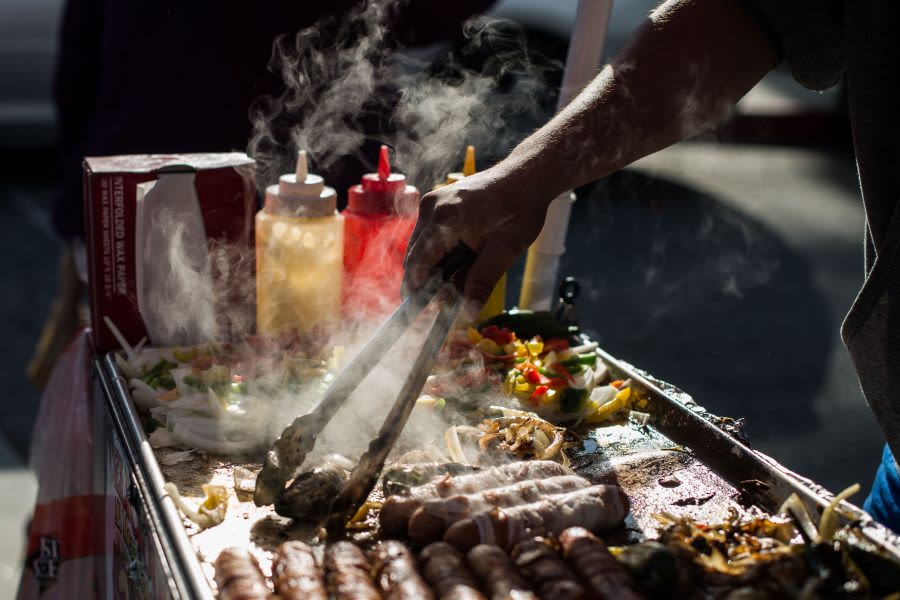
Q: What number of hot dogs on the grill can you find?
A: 11